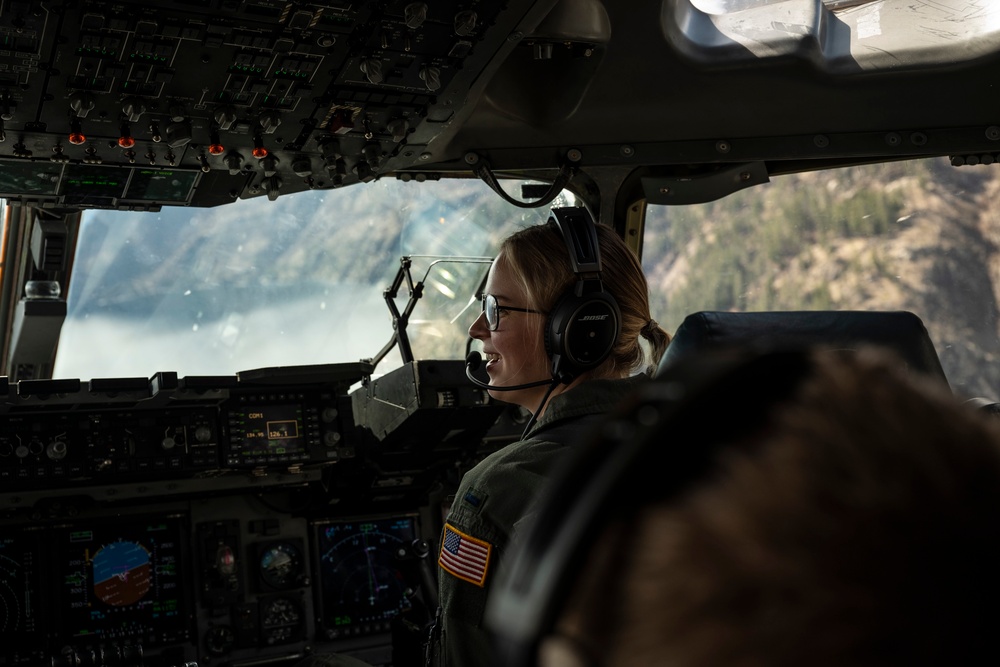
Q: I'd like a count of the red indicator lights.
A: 4